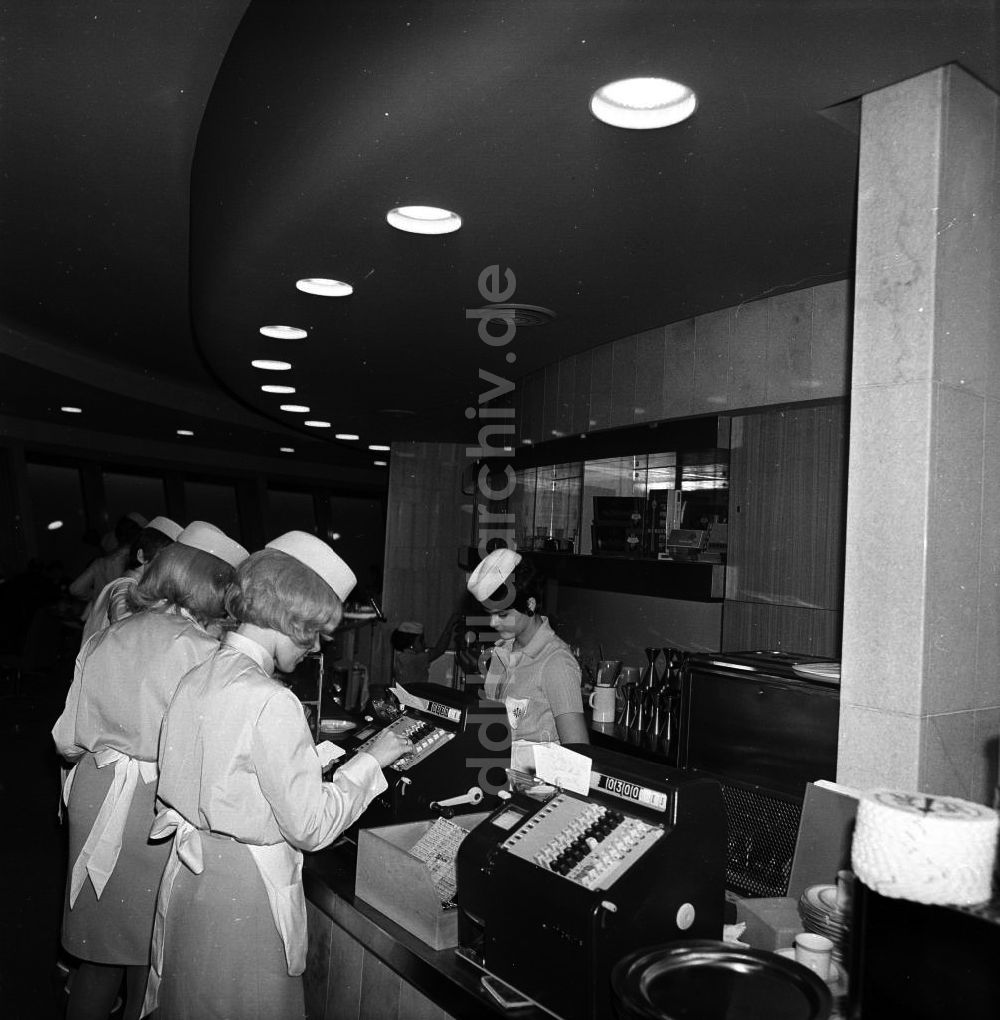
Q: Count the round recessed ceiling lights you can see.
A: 14